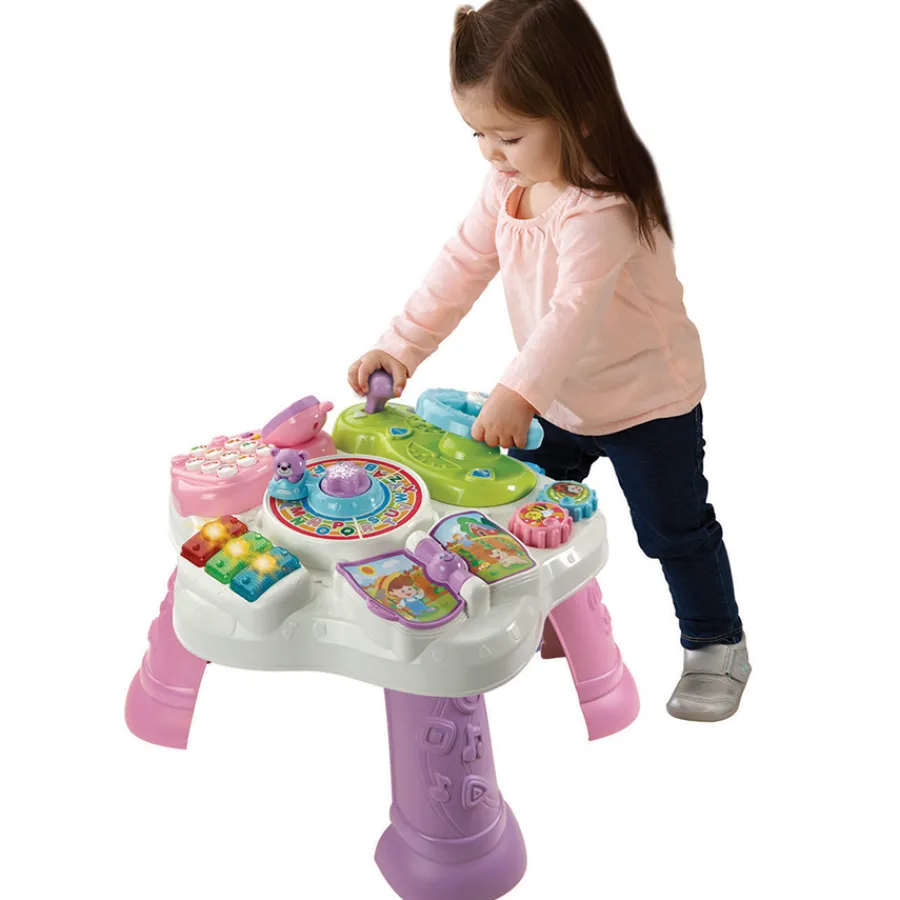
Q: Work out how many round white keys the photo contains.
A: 10